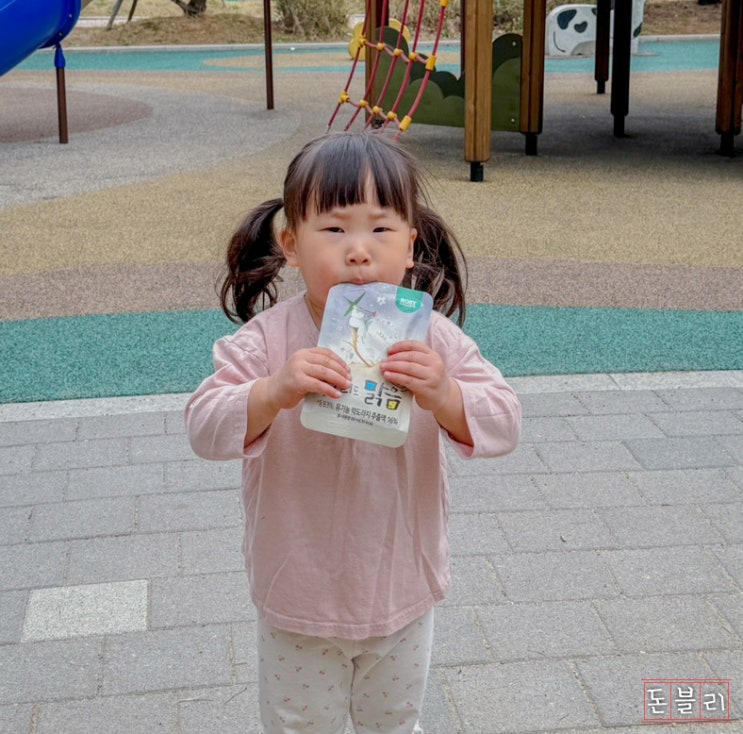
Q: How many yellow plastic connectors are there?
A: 11